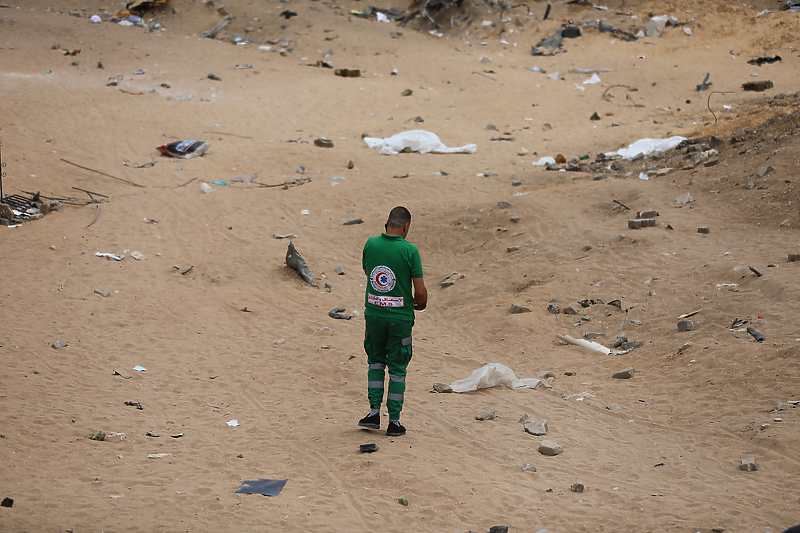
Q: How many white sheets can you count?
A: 3